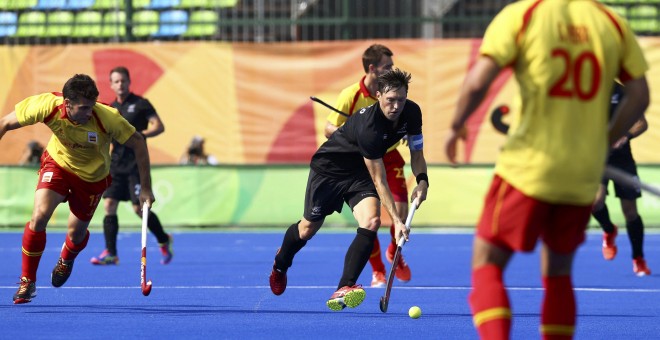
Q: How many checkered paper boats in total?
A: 0